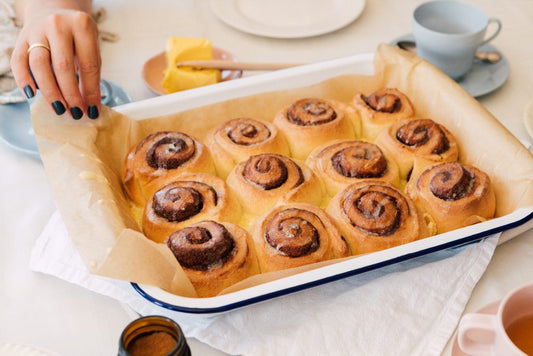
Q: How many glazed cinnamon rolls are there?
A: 12